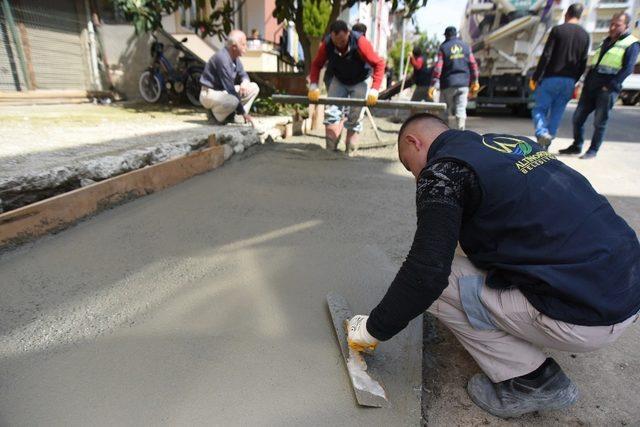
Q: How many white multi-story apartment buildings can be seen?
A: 1